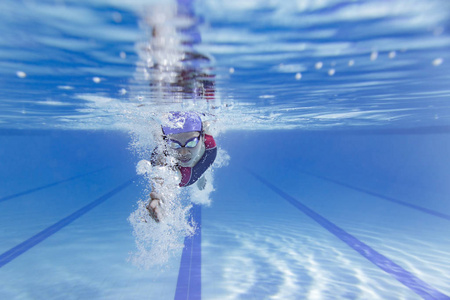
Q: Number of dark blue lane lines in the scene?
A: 5